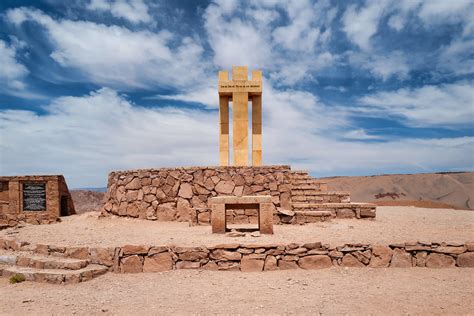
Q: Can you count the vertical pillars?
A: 3